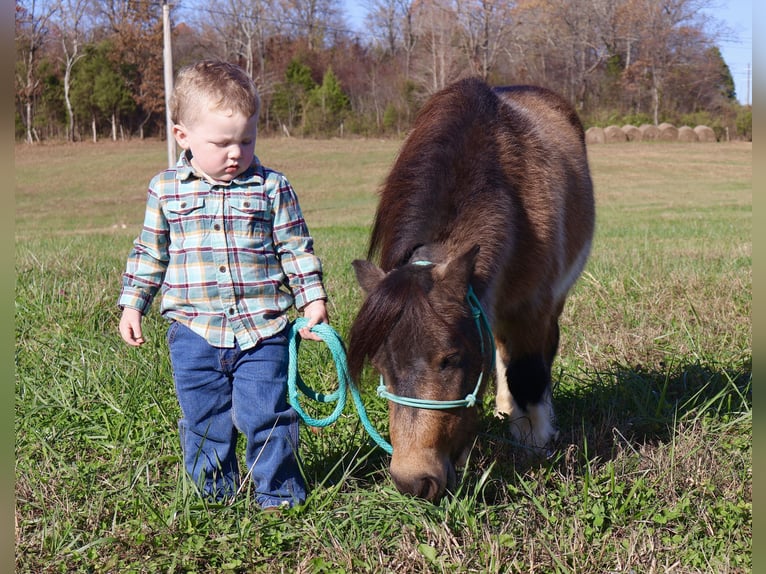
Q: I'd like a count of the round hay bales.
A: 7